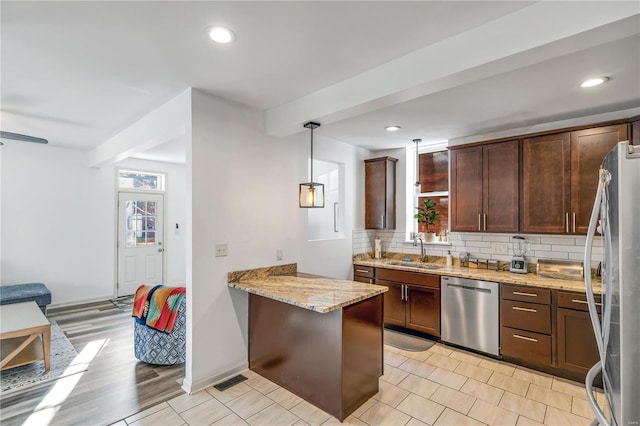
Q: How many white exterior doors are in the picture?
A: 1